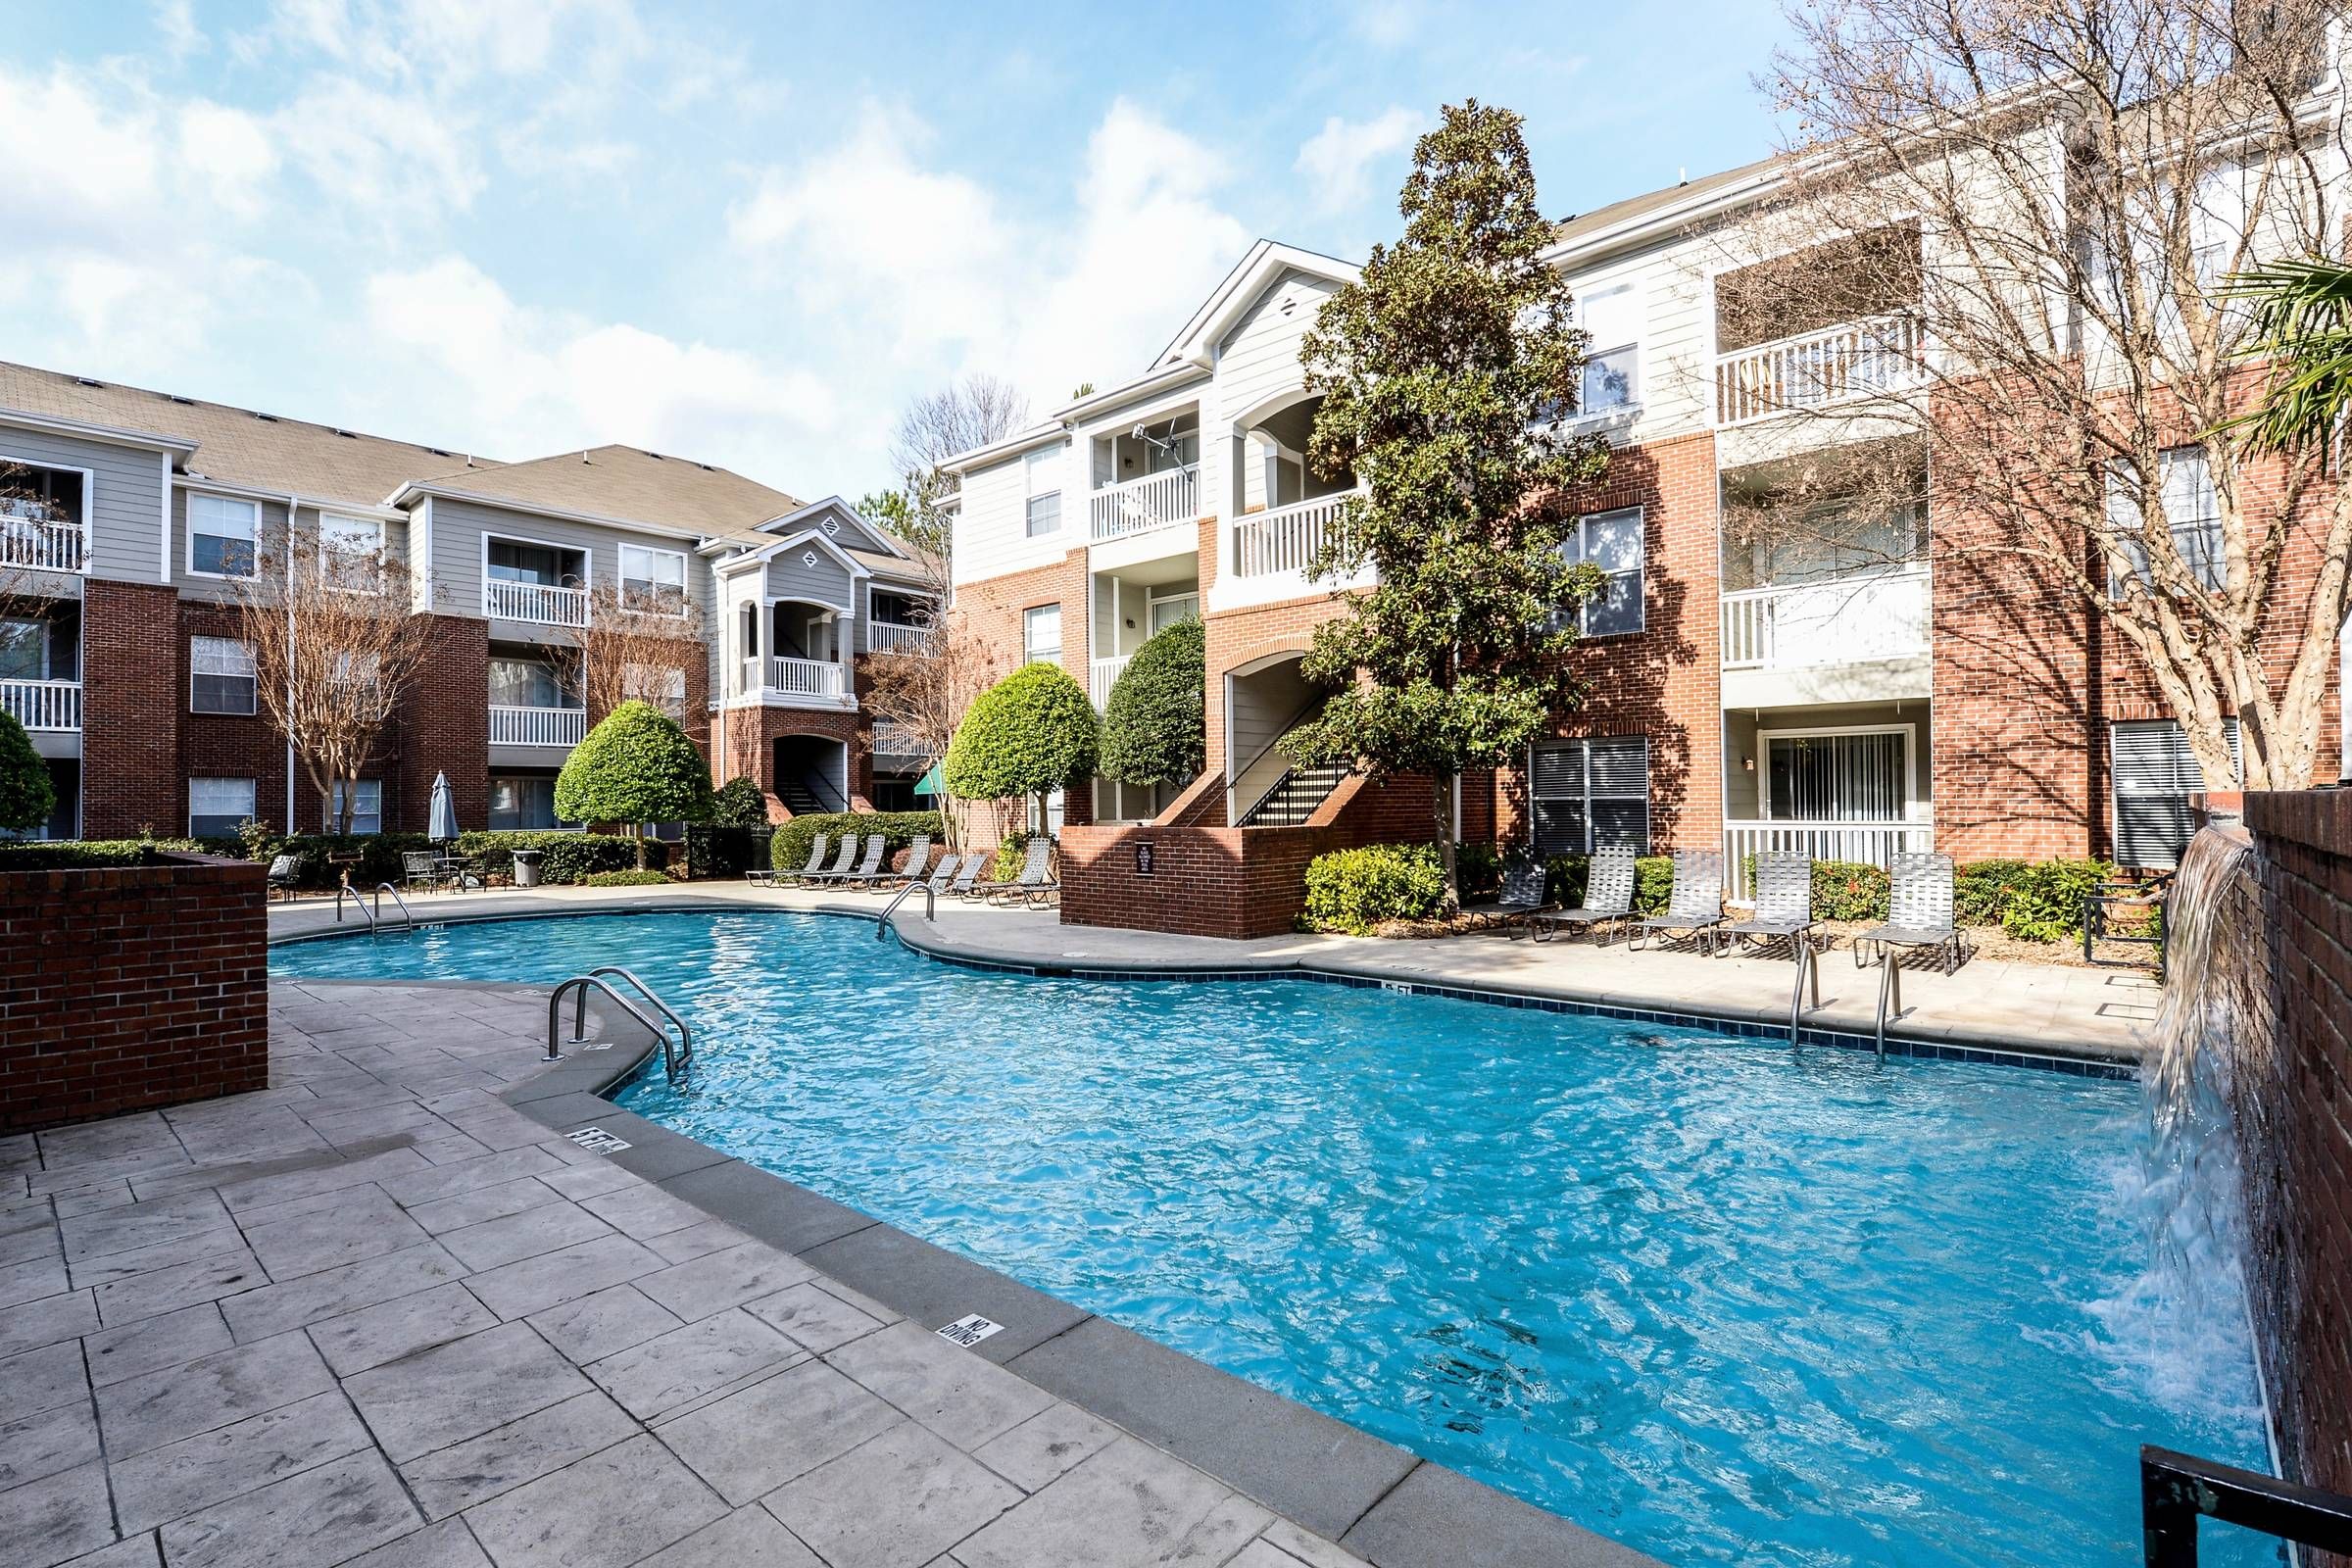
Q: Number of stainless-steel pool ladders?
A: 4